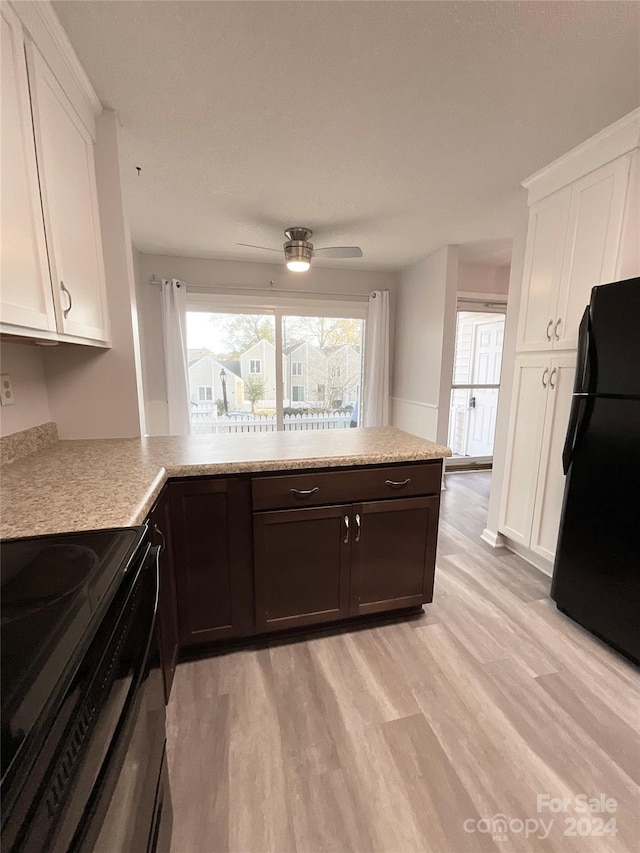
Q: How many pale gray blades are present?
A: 2